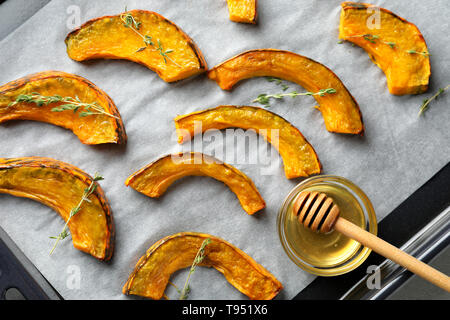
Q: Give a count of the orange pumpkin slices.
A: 9